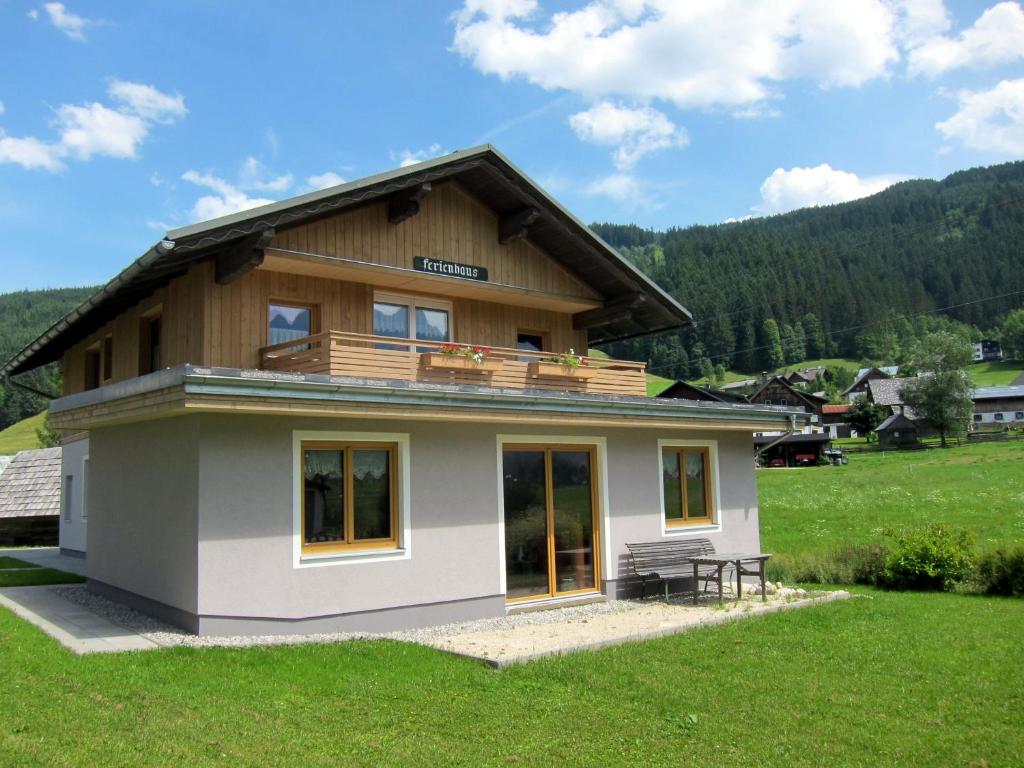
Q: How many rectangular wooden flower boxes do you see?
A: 2